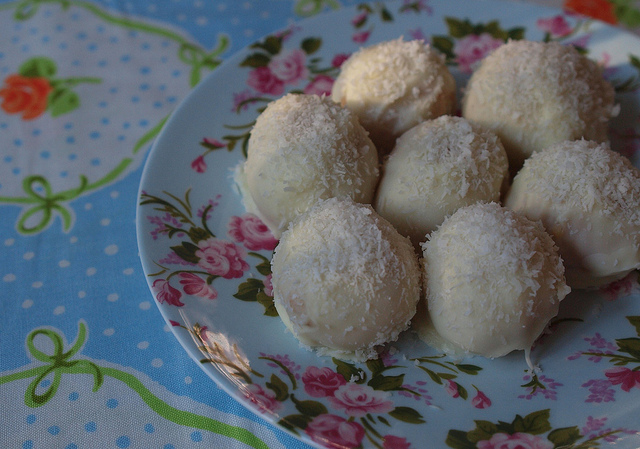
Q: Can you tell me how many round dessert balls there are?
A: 7